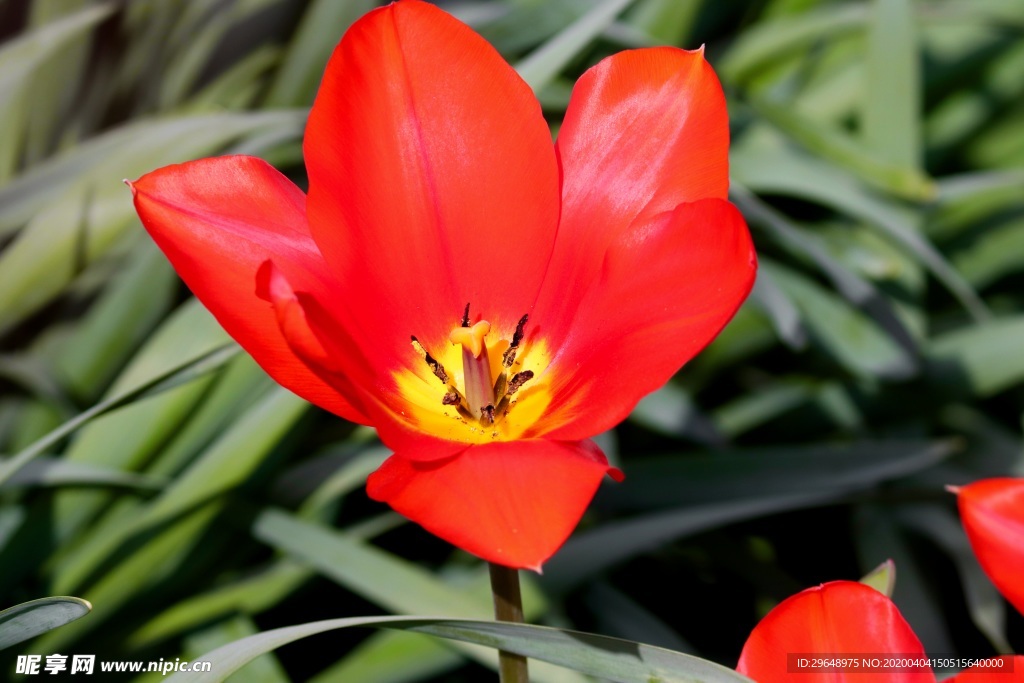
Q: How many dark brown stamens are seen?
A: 6